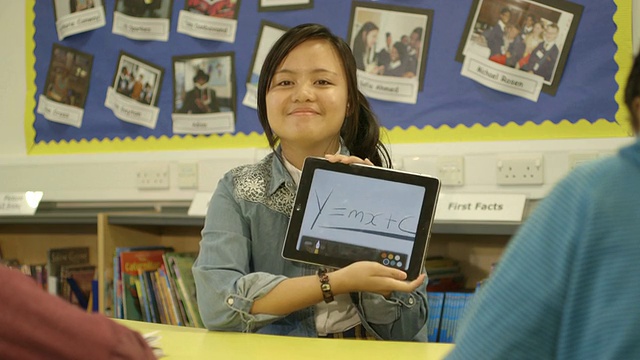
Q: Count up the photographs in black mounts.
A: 10